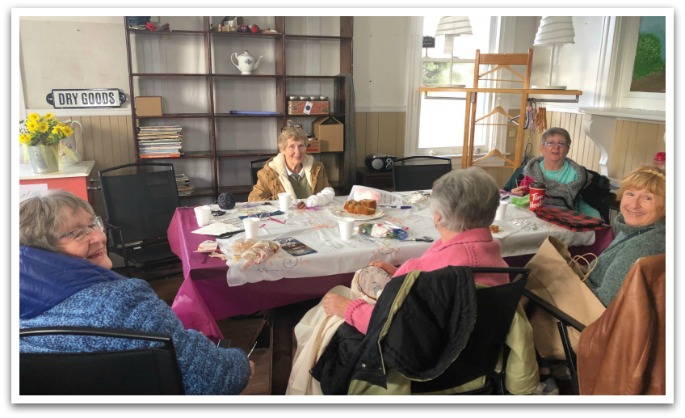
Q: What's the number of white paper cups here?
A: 5